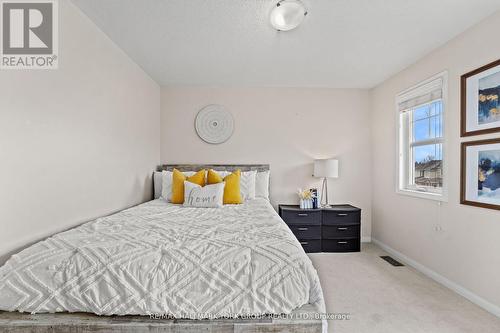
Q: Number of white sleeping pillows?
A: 4